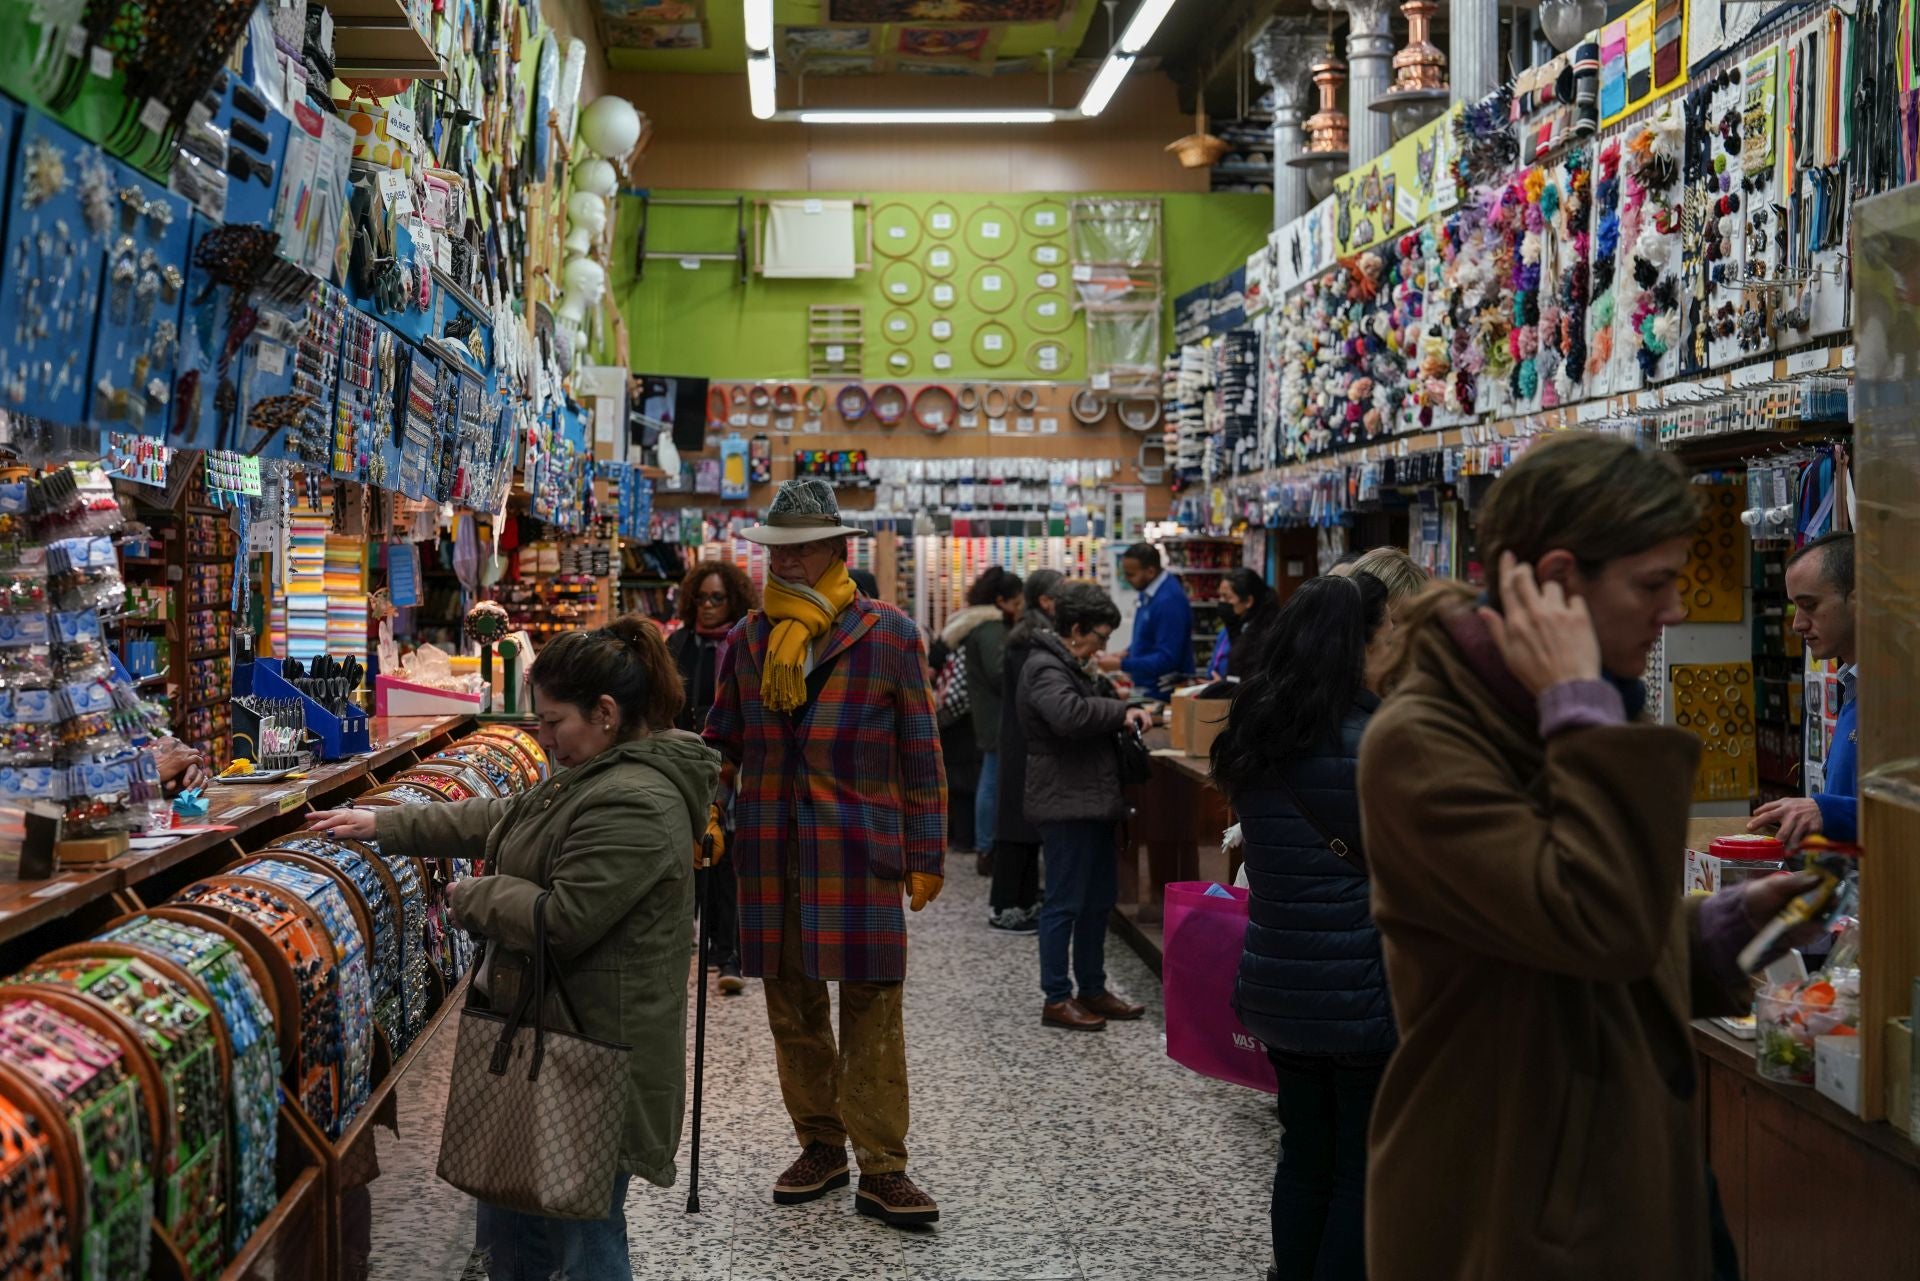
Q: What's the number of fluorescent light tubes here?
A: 5